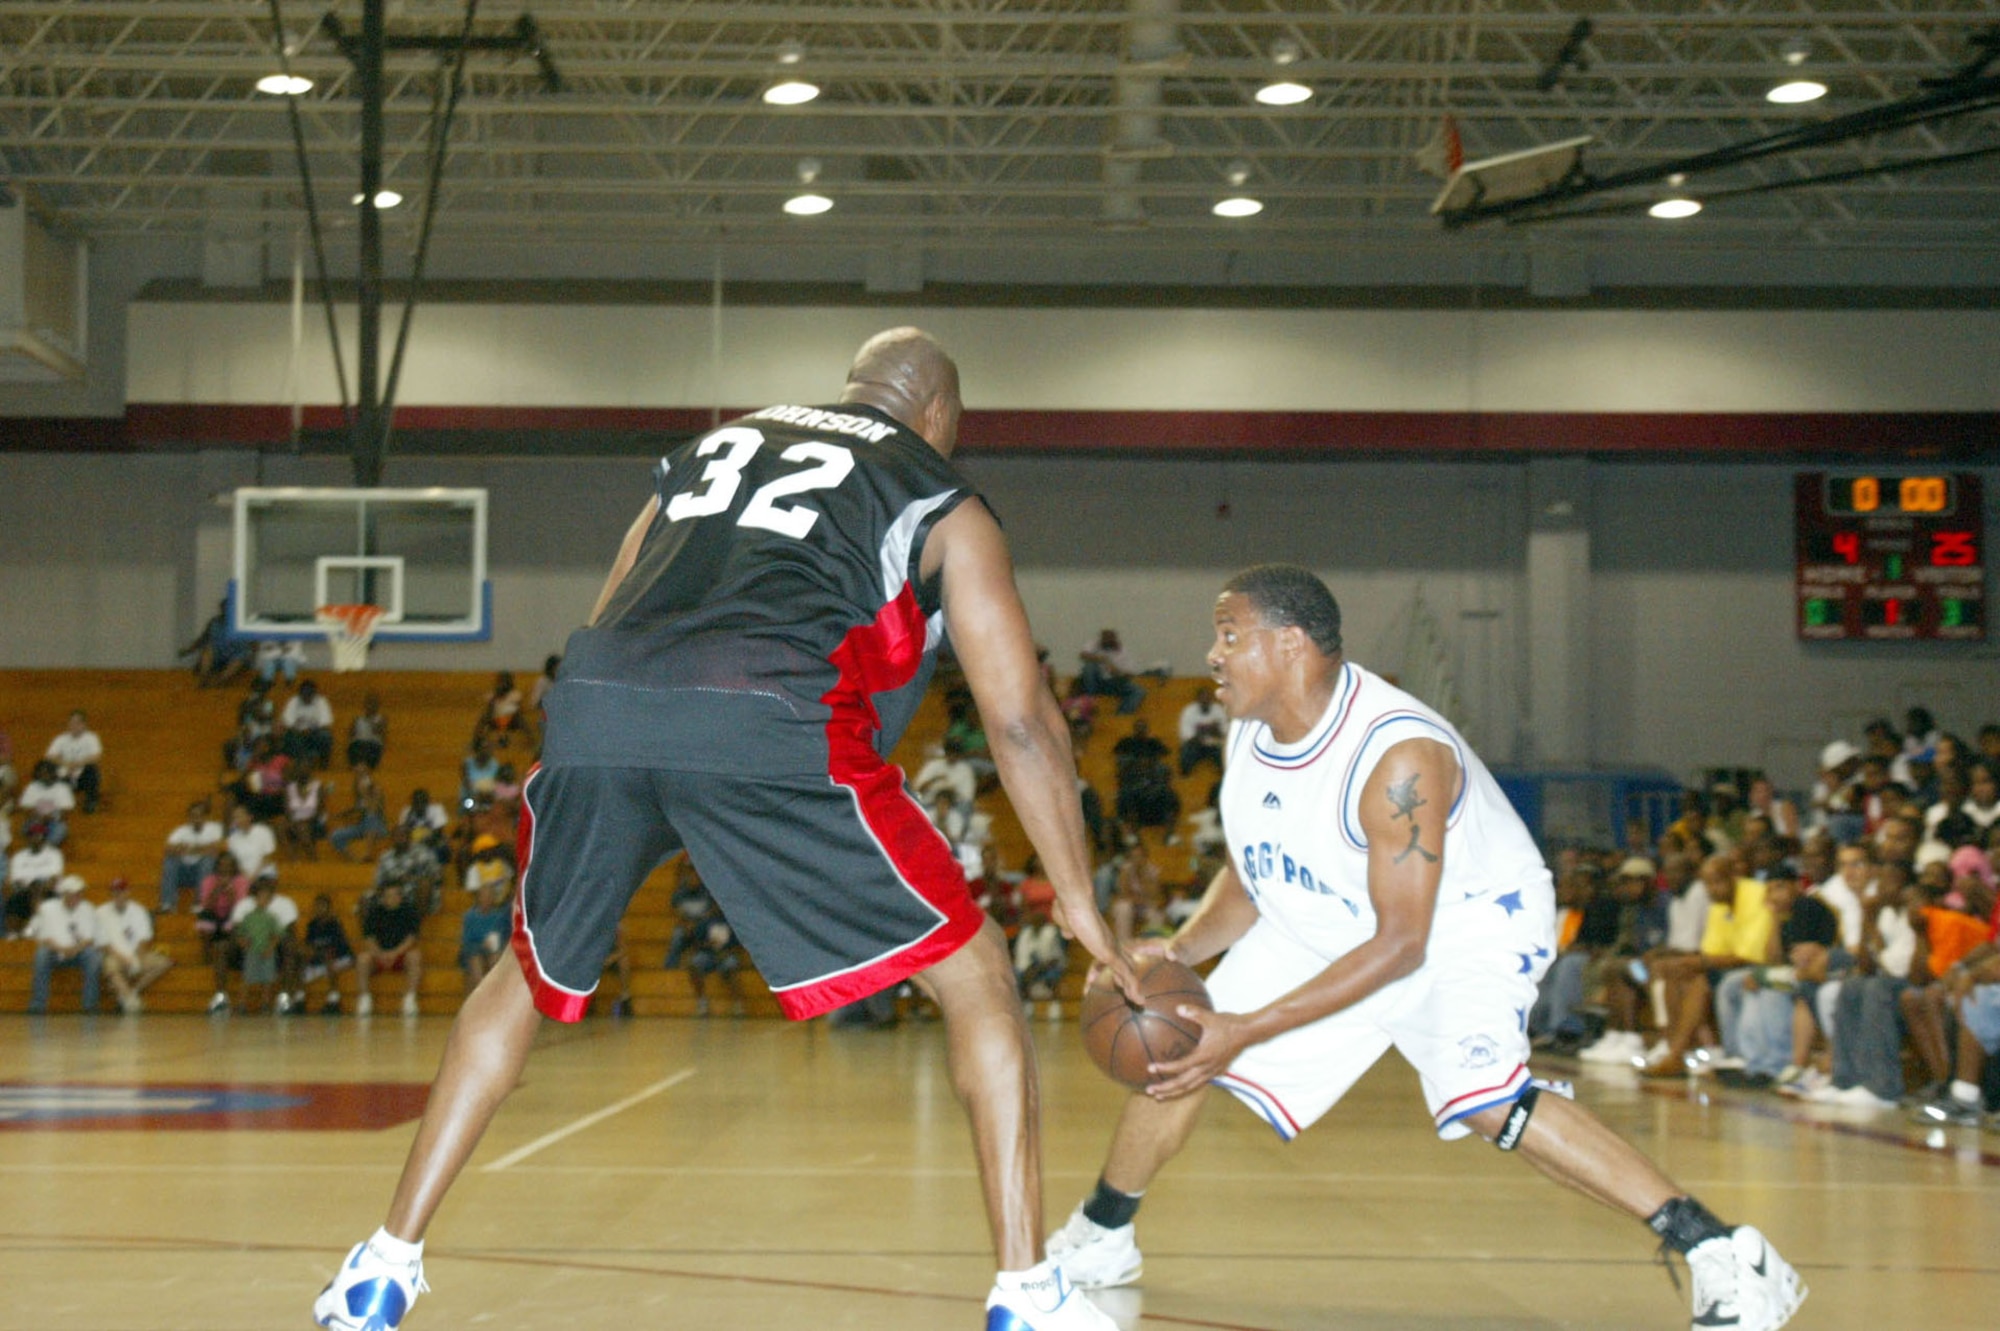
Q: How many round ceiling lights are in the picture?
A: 8